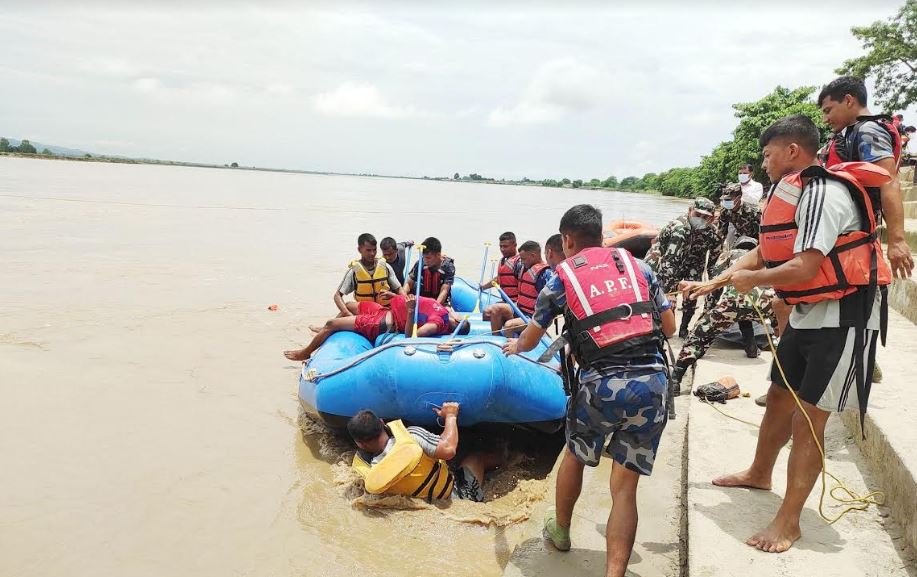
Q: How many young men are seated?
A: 6